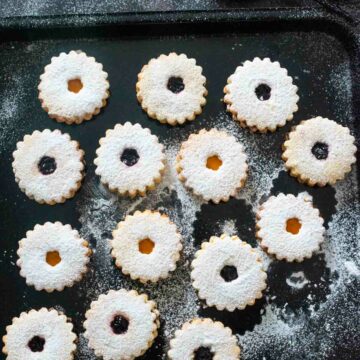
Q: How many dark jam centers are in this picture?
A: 9